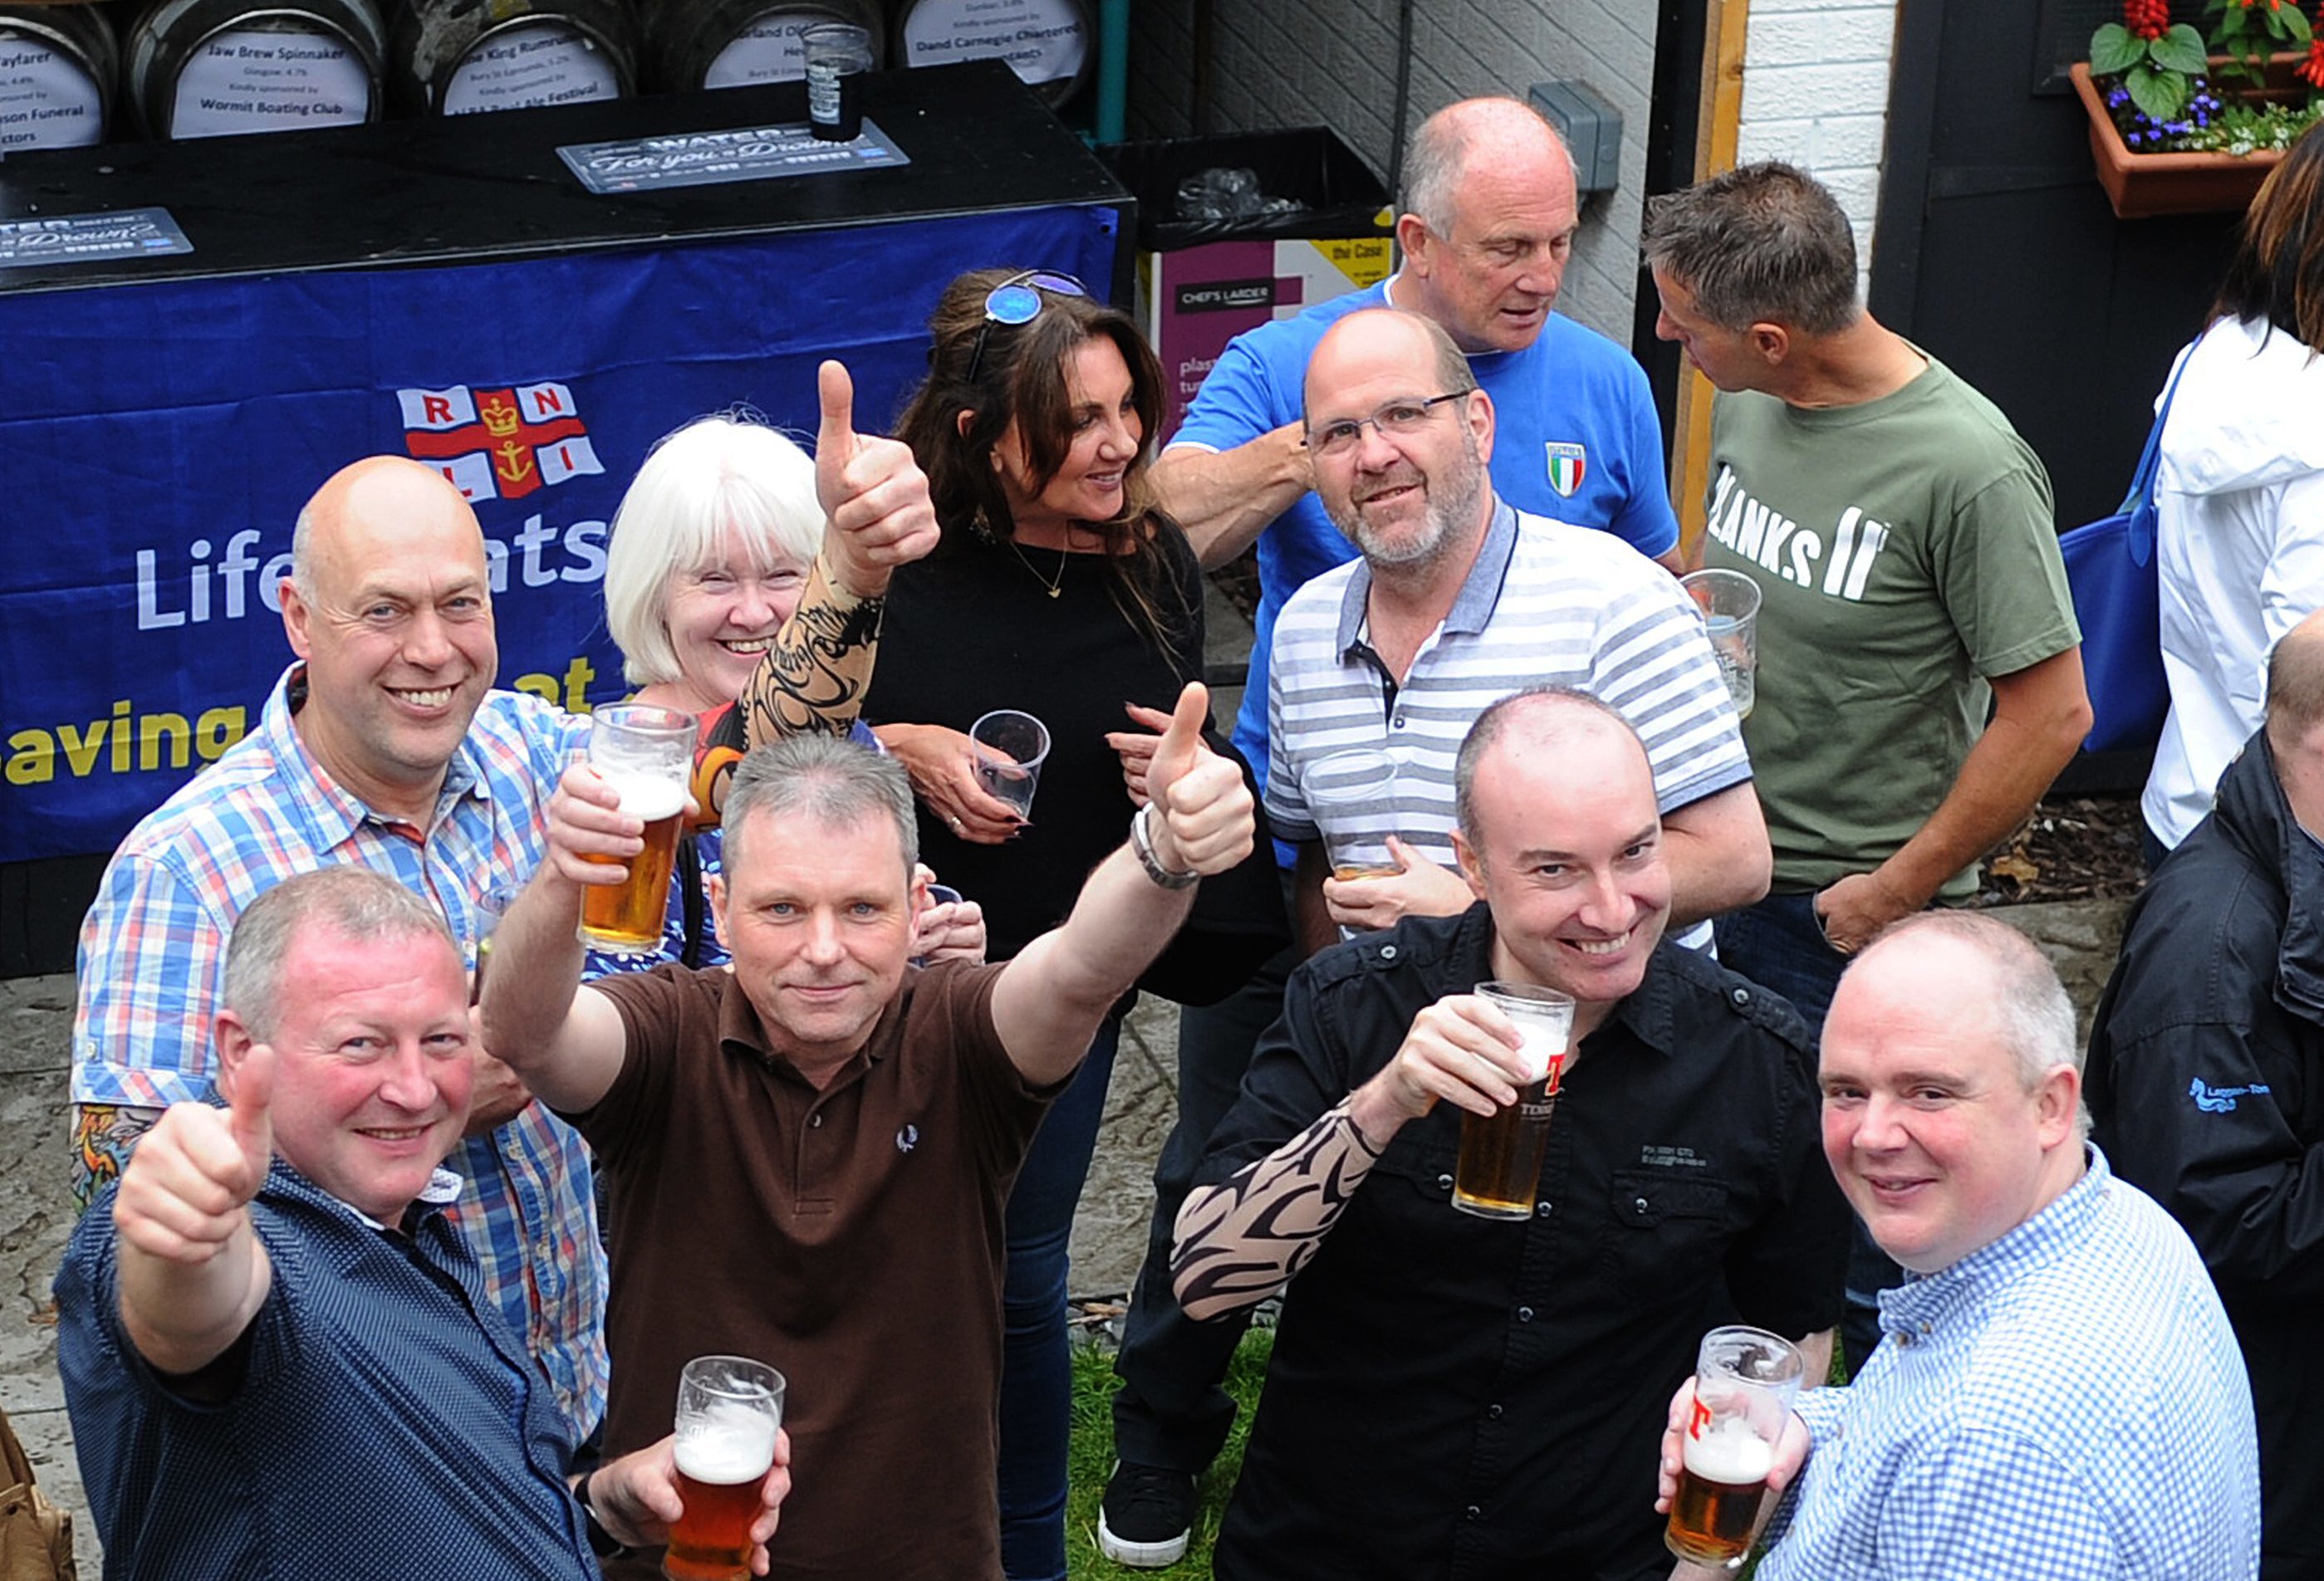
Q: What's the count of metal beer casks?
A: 5